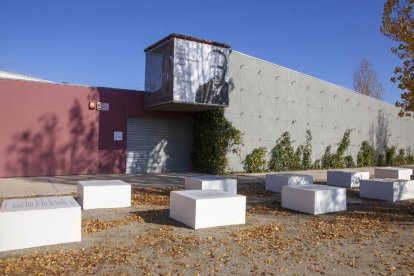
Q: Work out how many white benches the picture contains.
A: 9